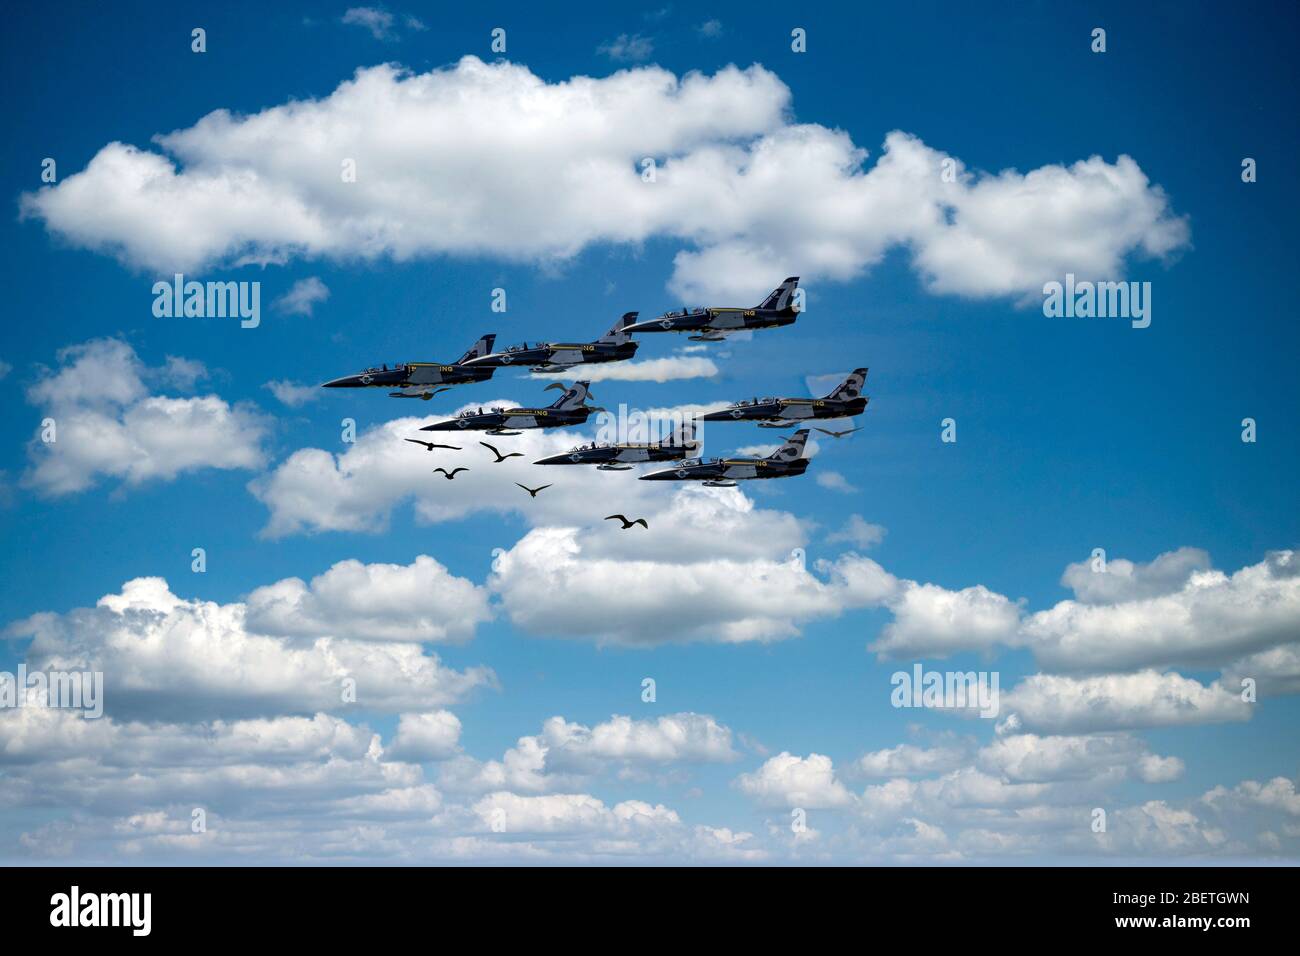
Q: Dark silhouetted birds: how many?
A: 5